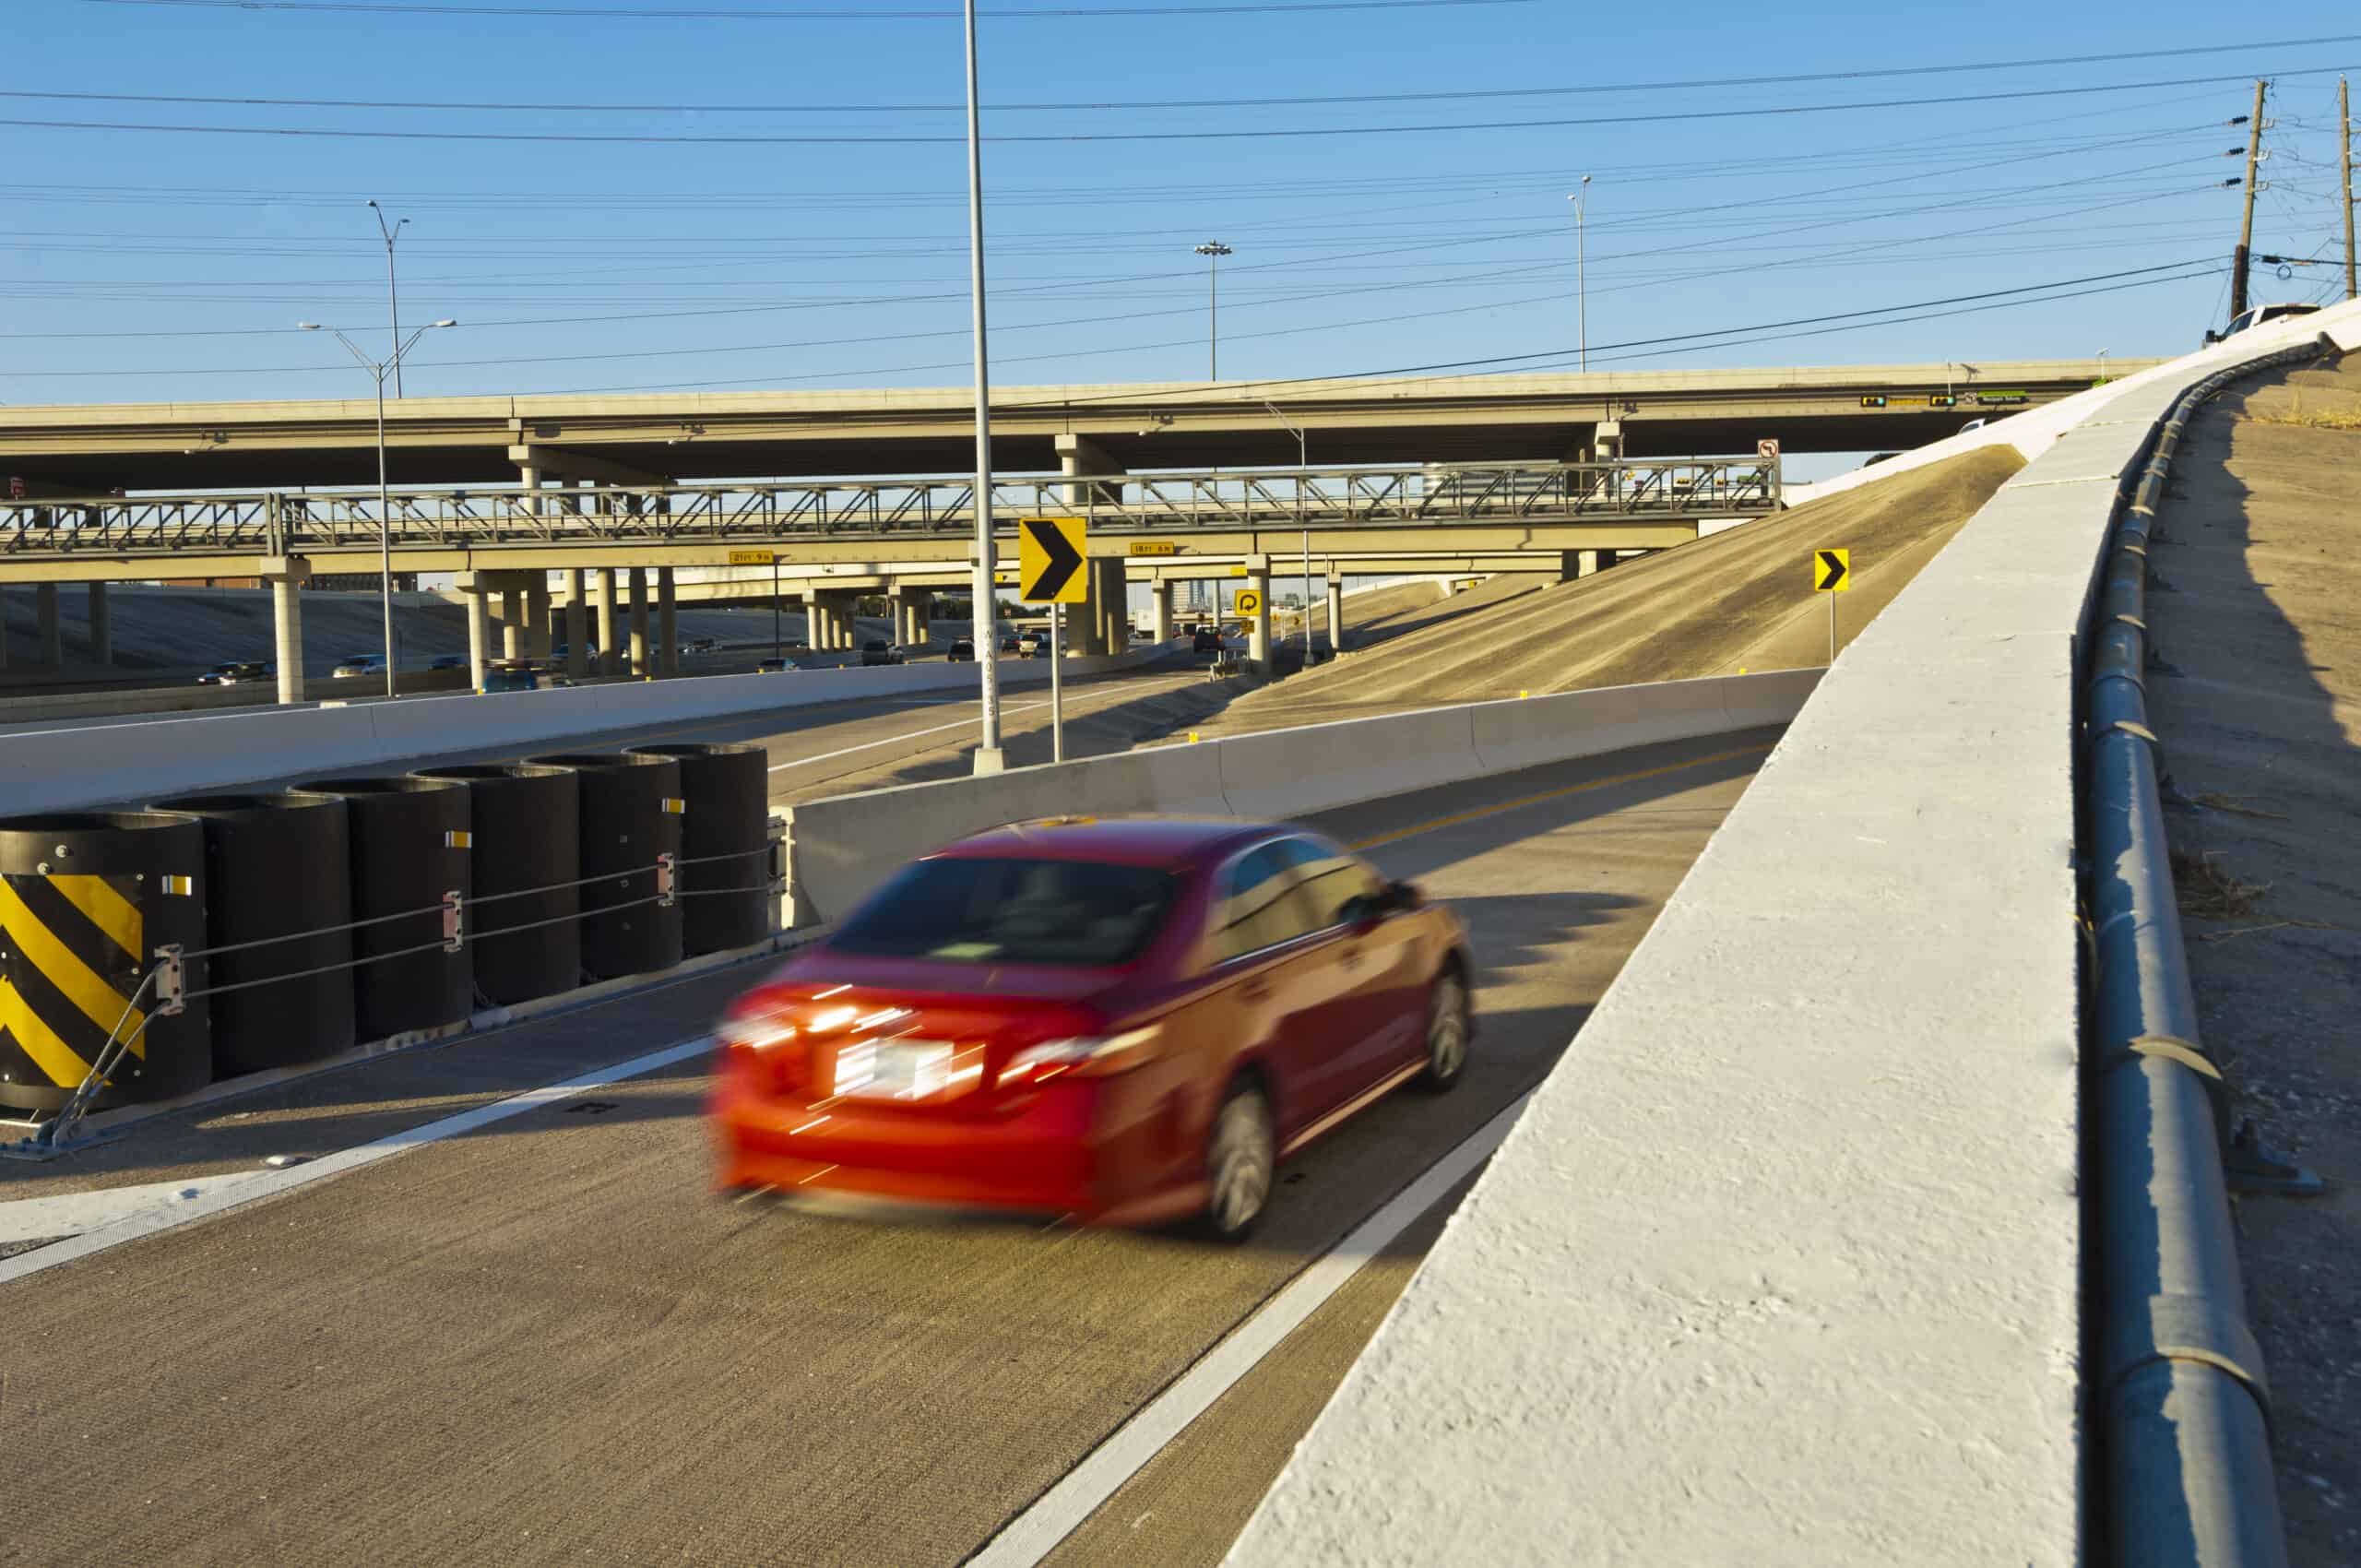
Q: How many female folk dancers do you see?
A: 0